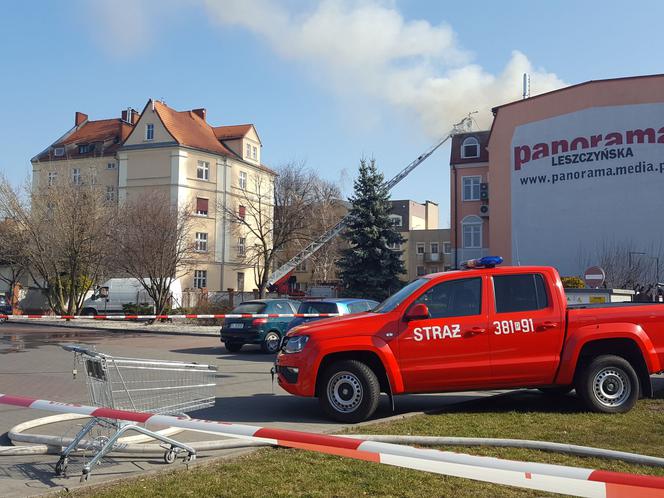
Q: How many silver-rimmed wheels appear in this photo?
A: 3